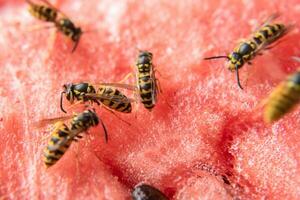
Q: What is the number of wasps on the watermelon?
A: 6